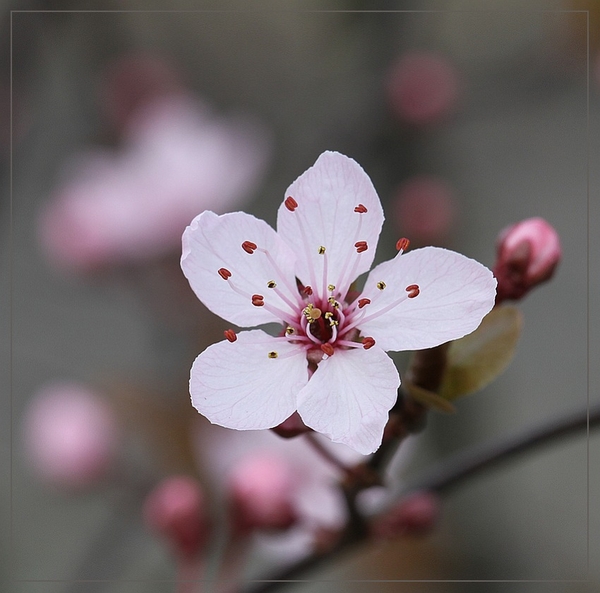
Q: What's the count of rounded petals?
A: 5